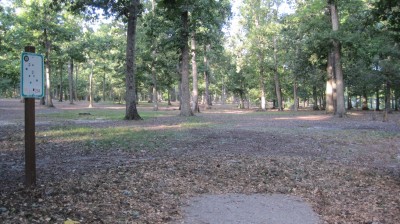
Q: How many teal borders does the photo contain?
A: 1